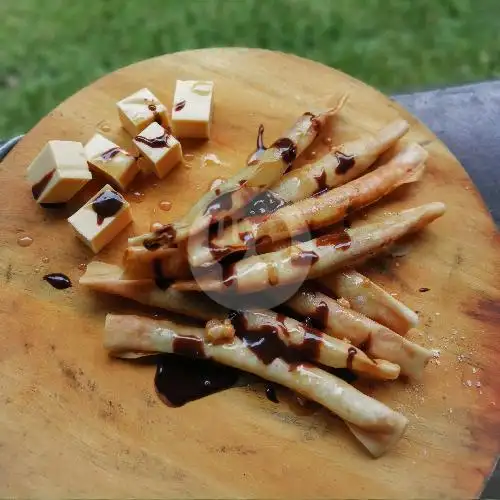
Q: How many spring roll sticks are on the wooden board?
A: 8